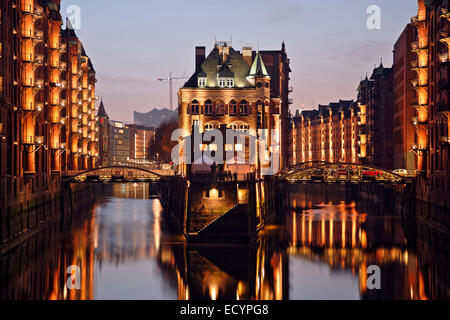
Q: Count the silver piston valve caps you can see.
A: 0